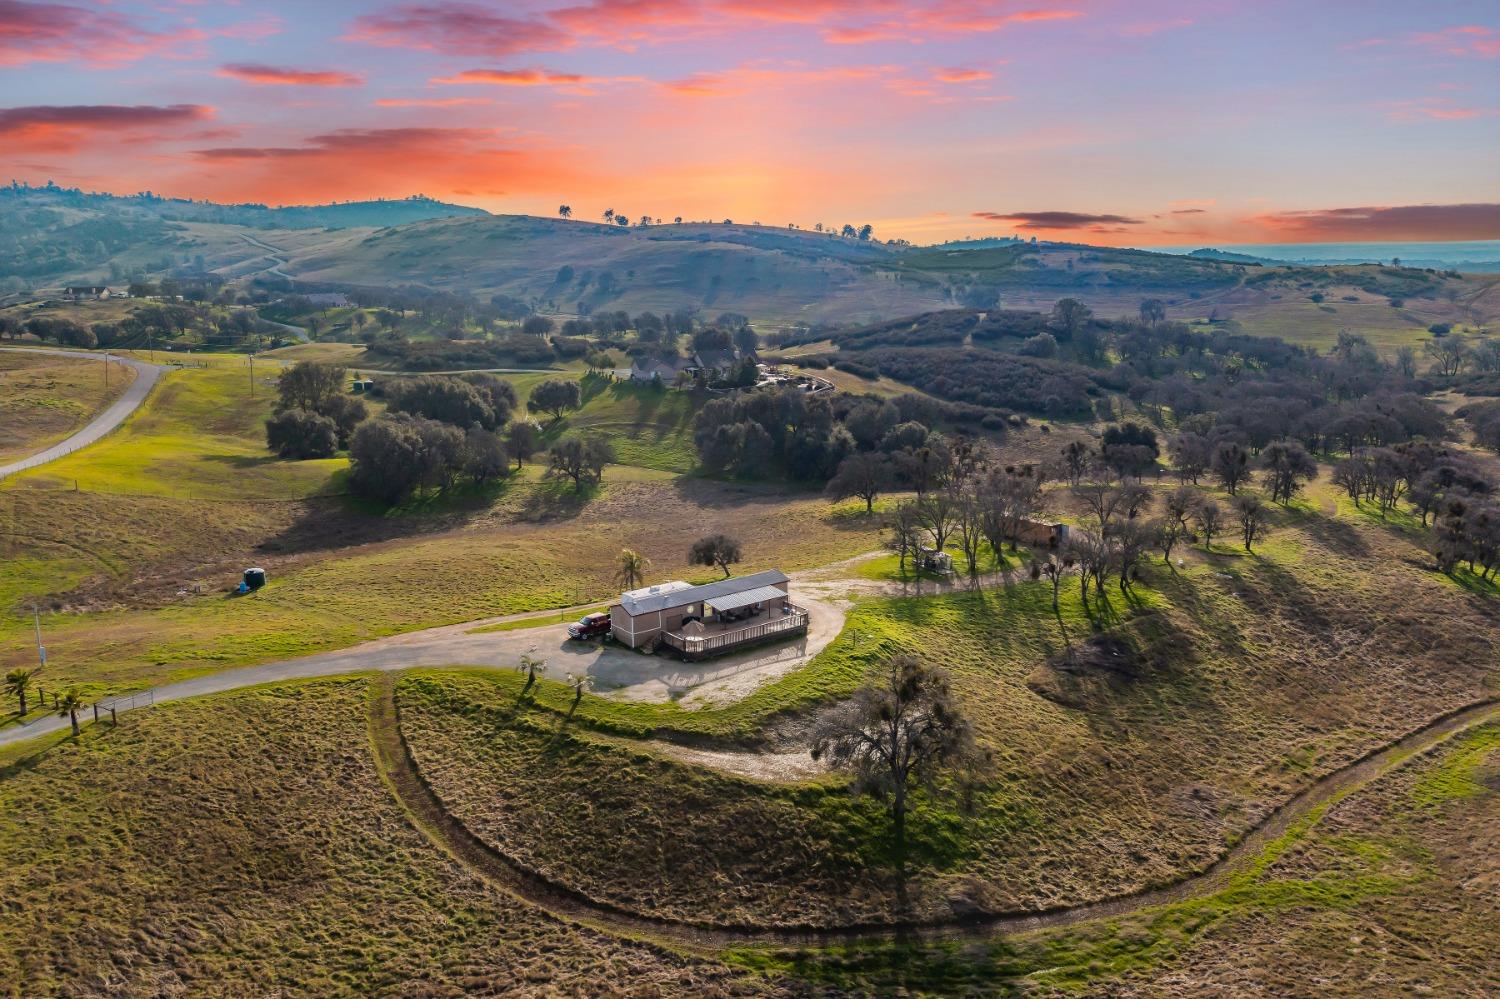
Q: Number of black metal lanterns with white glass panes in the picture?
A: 0